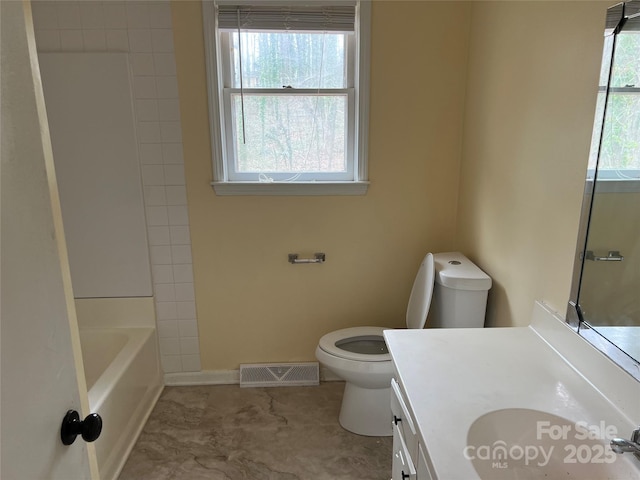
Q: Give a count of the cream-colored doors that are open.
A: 1